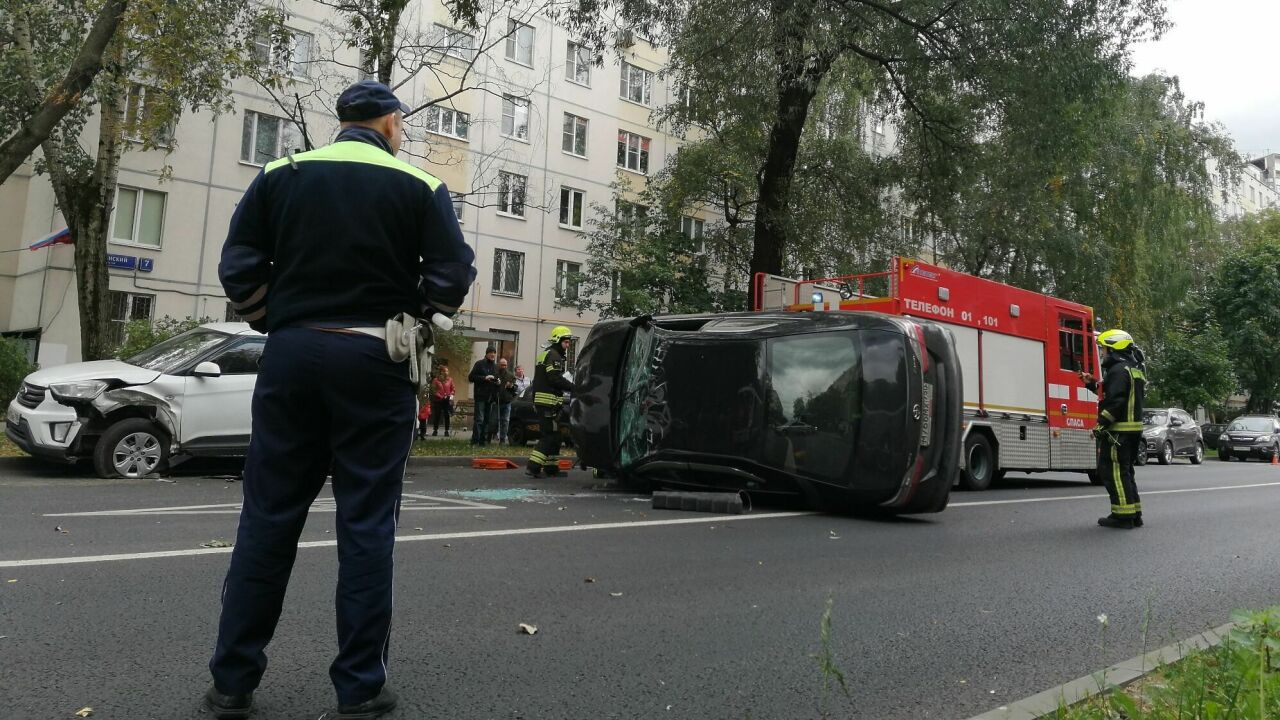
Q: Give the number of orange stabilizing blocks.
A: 2